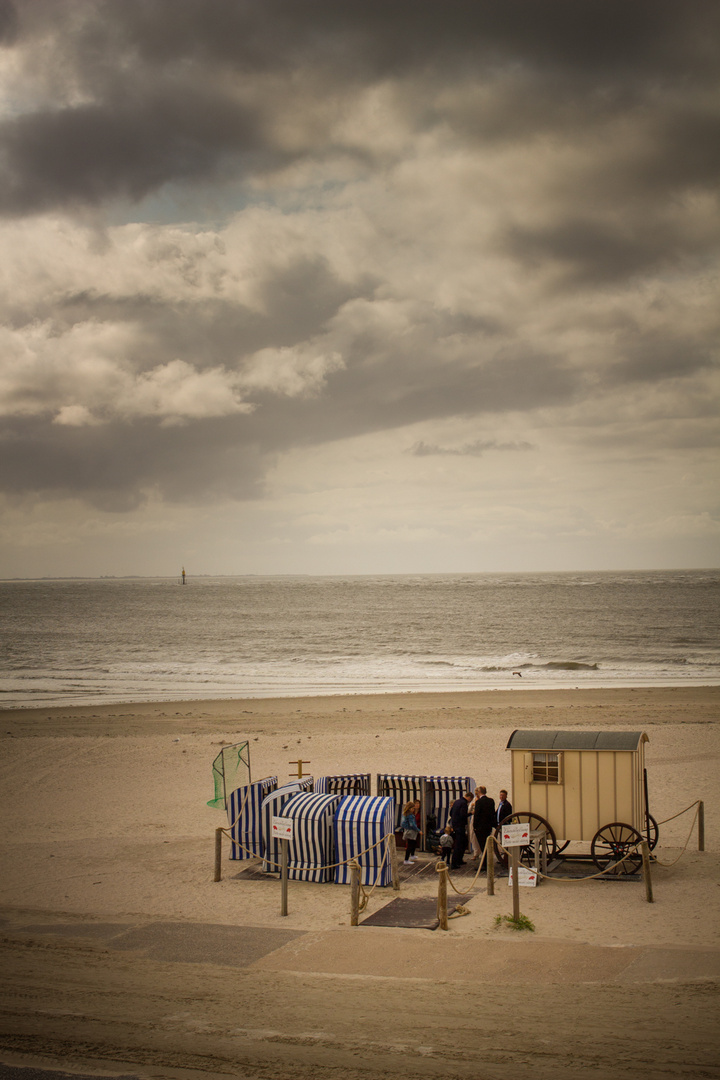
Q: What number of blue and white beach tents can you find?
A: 7